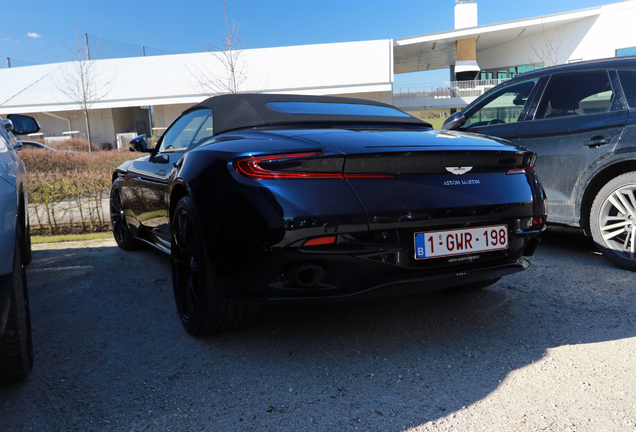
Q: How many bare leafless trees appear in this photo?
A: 3